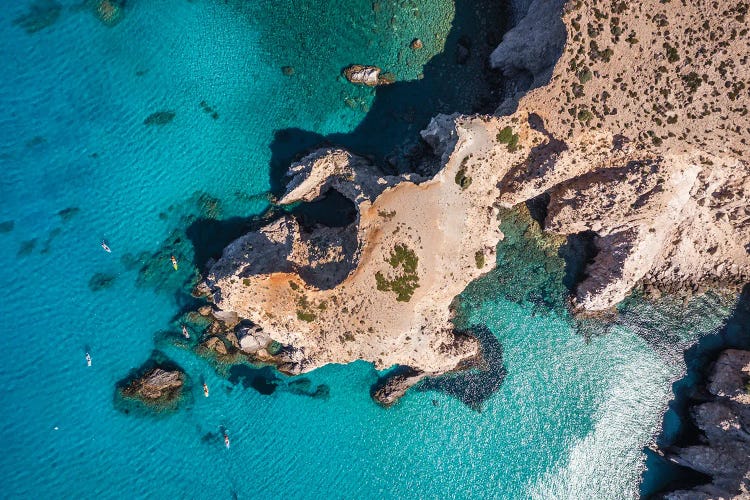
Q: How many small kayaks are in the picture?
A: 6